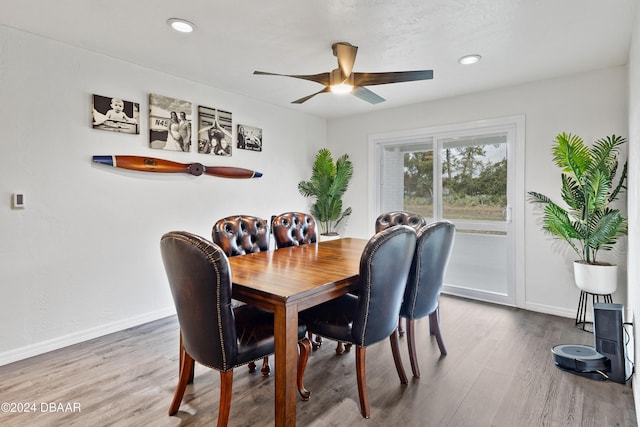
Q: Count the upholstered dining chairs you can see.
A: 6